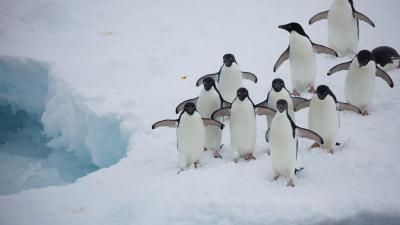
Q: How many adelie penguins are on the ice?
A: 11